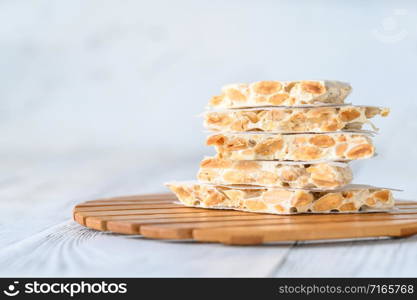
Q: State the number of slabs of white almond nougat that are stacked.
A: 5